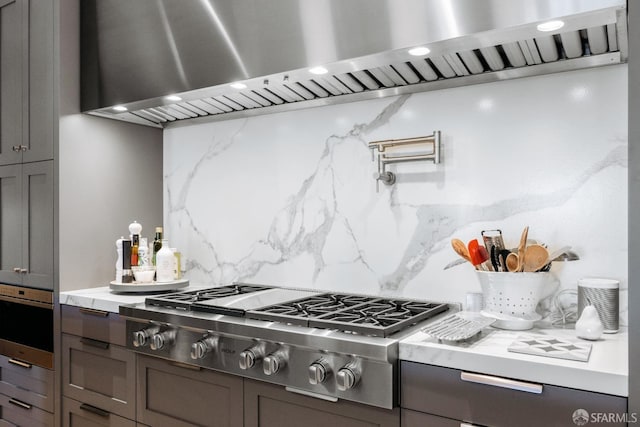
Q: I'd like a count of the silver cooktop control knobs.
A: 7